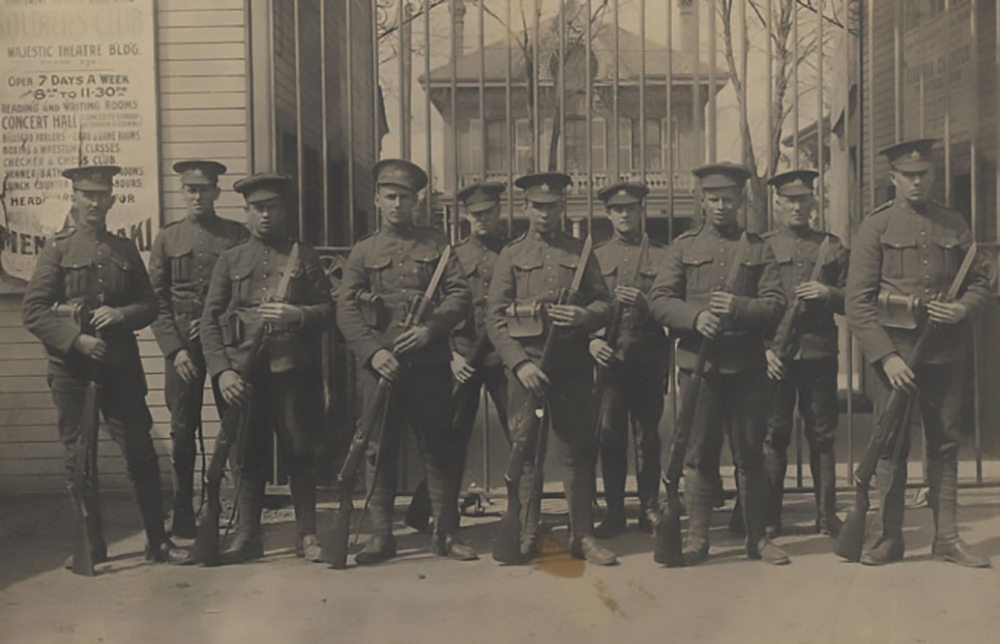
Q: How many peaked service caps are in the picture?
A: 10